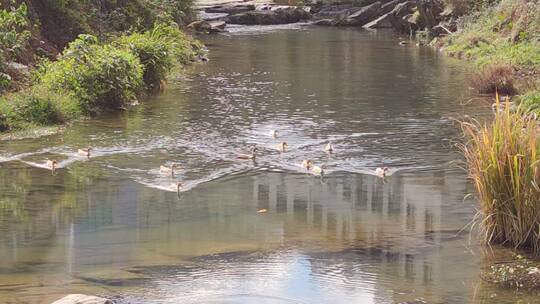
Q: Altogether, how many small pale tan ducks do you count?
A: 11